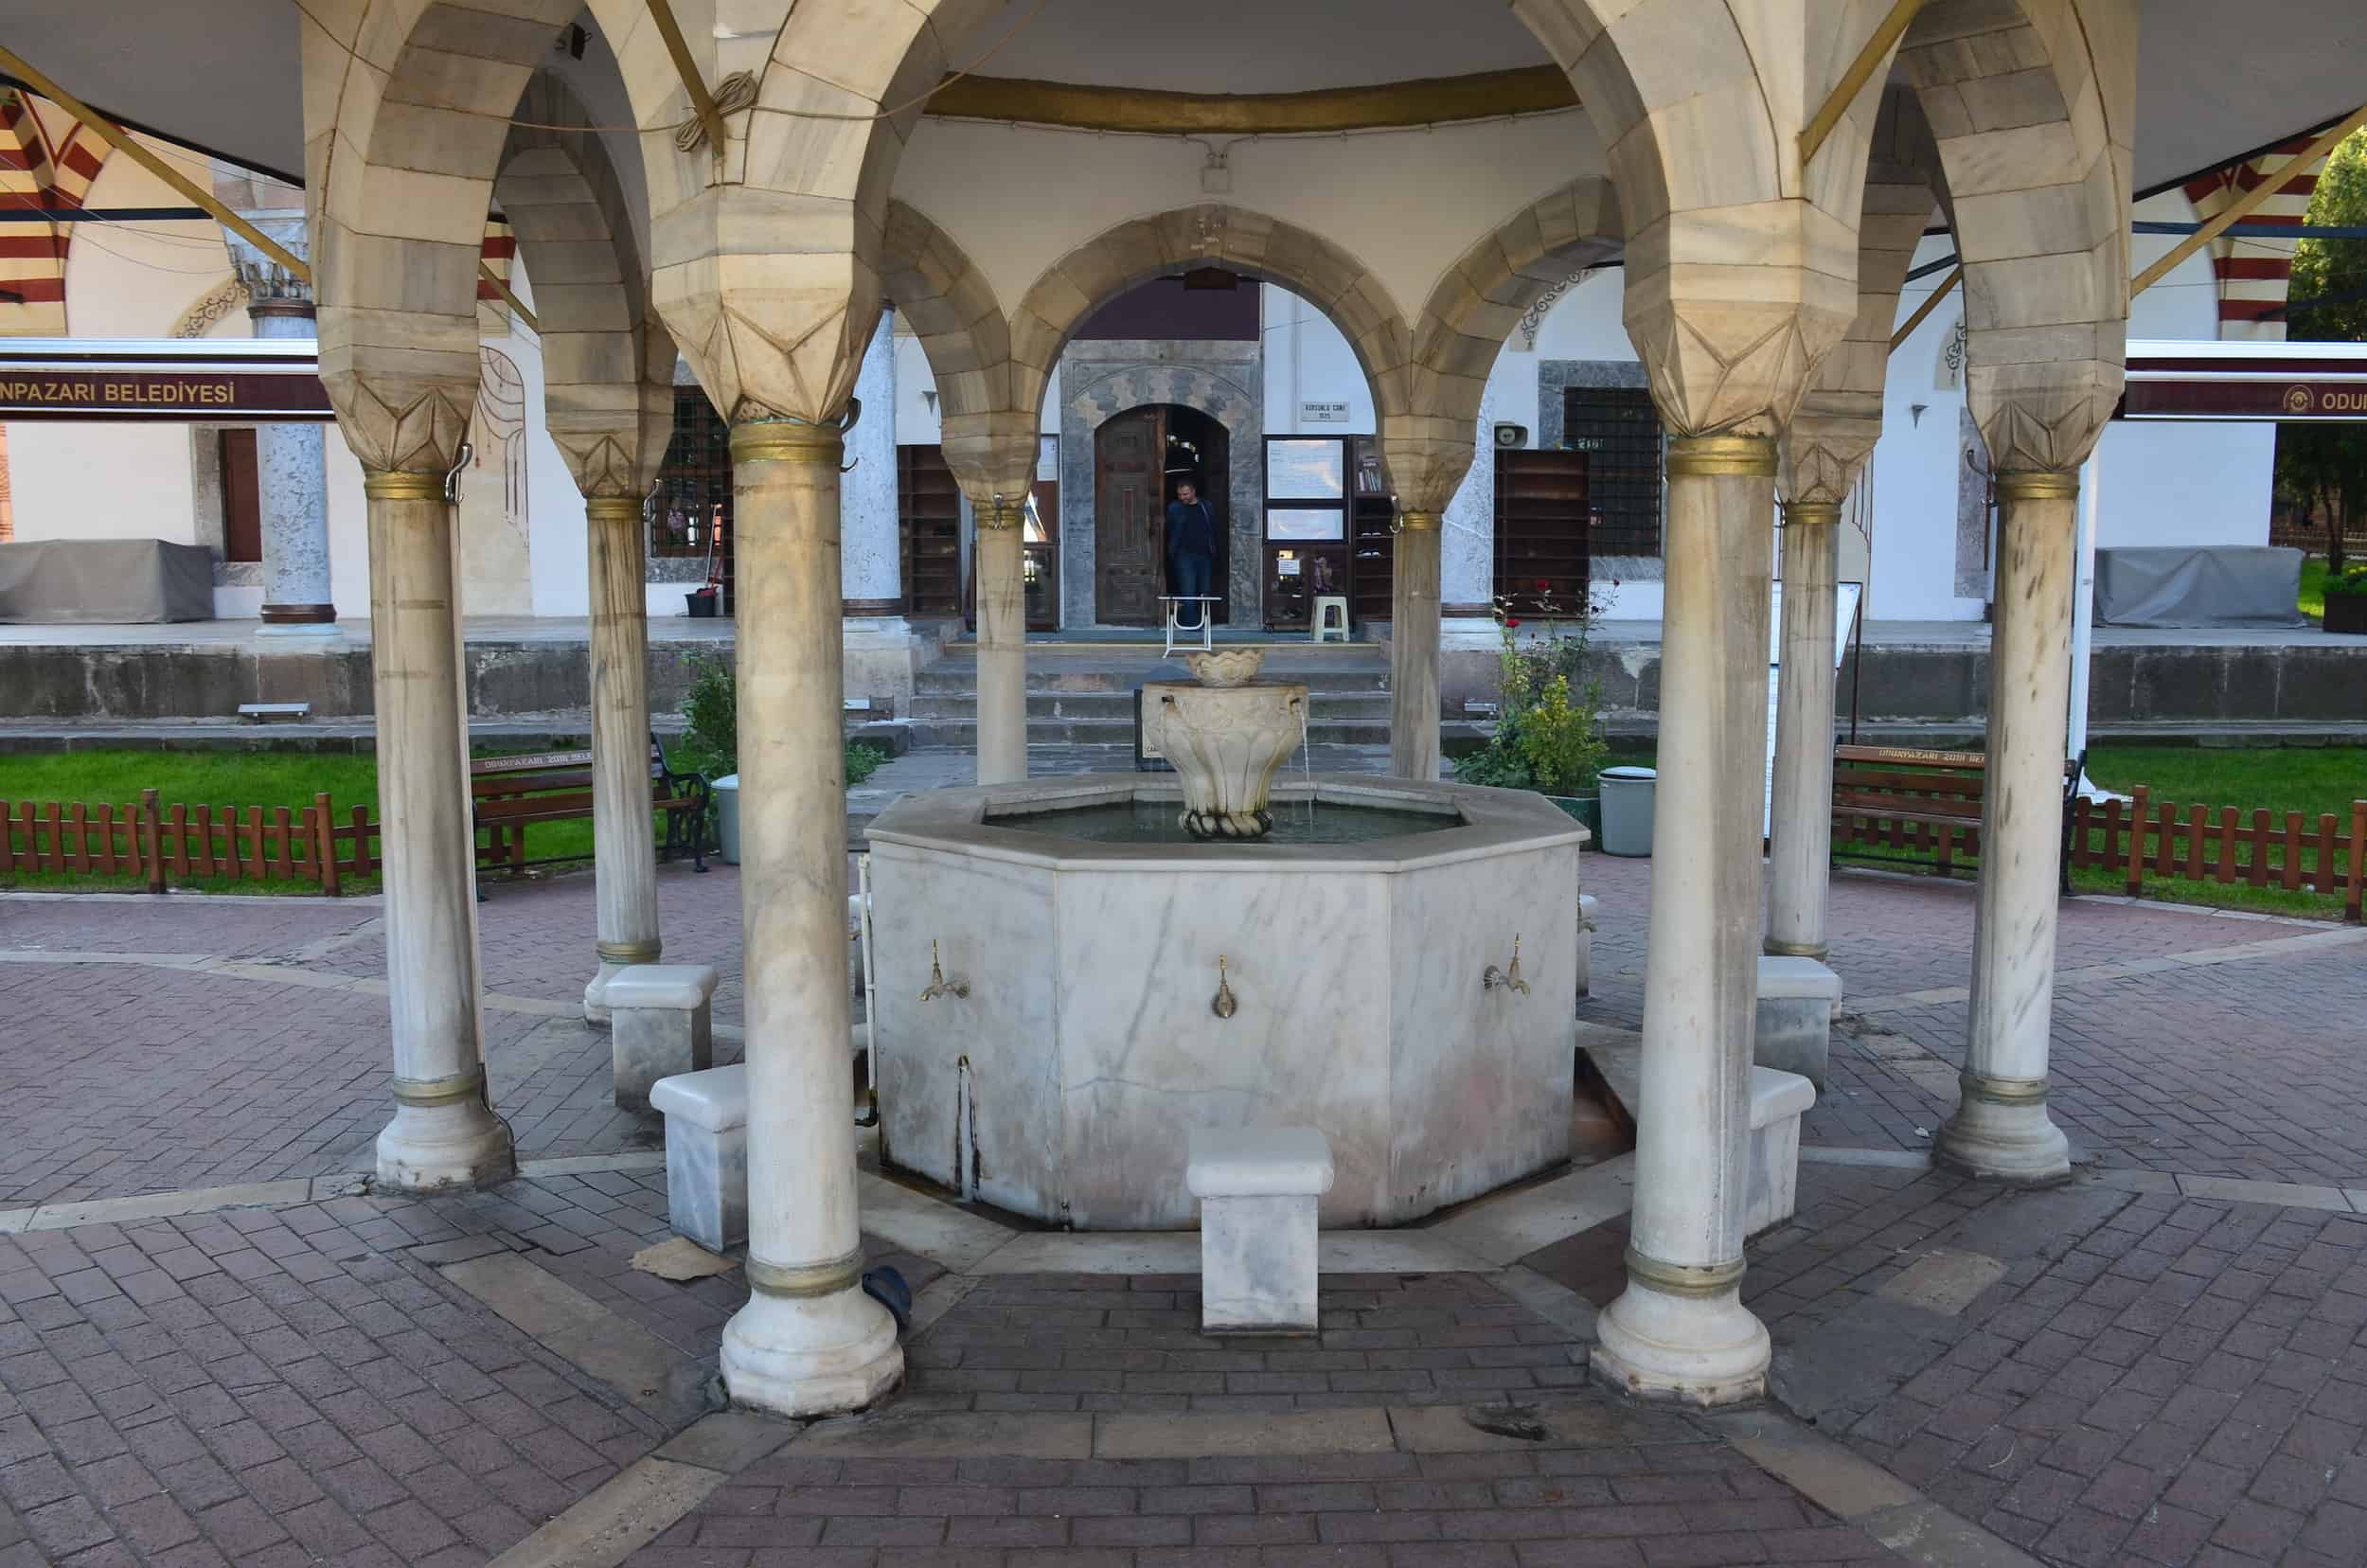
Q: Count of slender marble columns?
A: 8